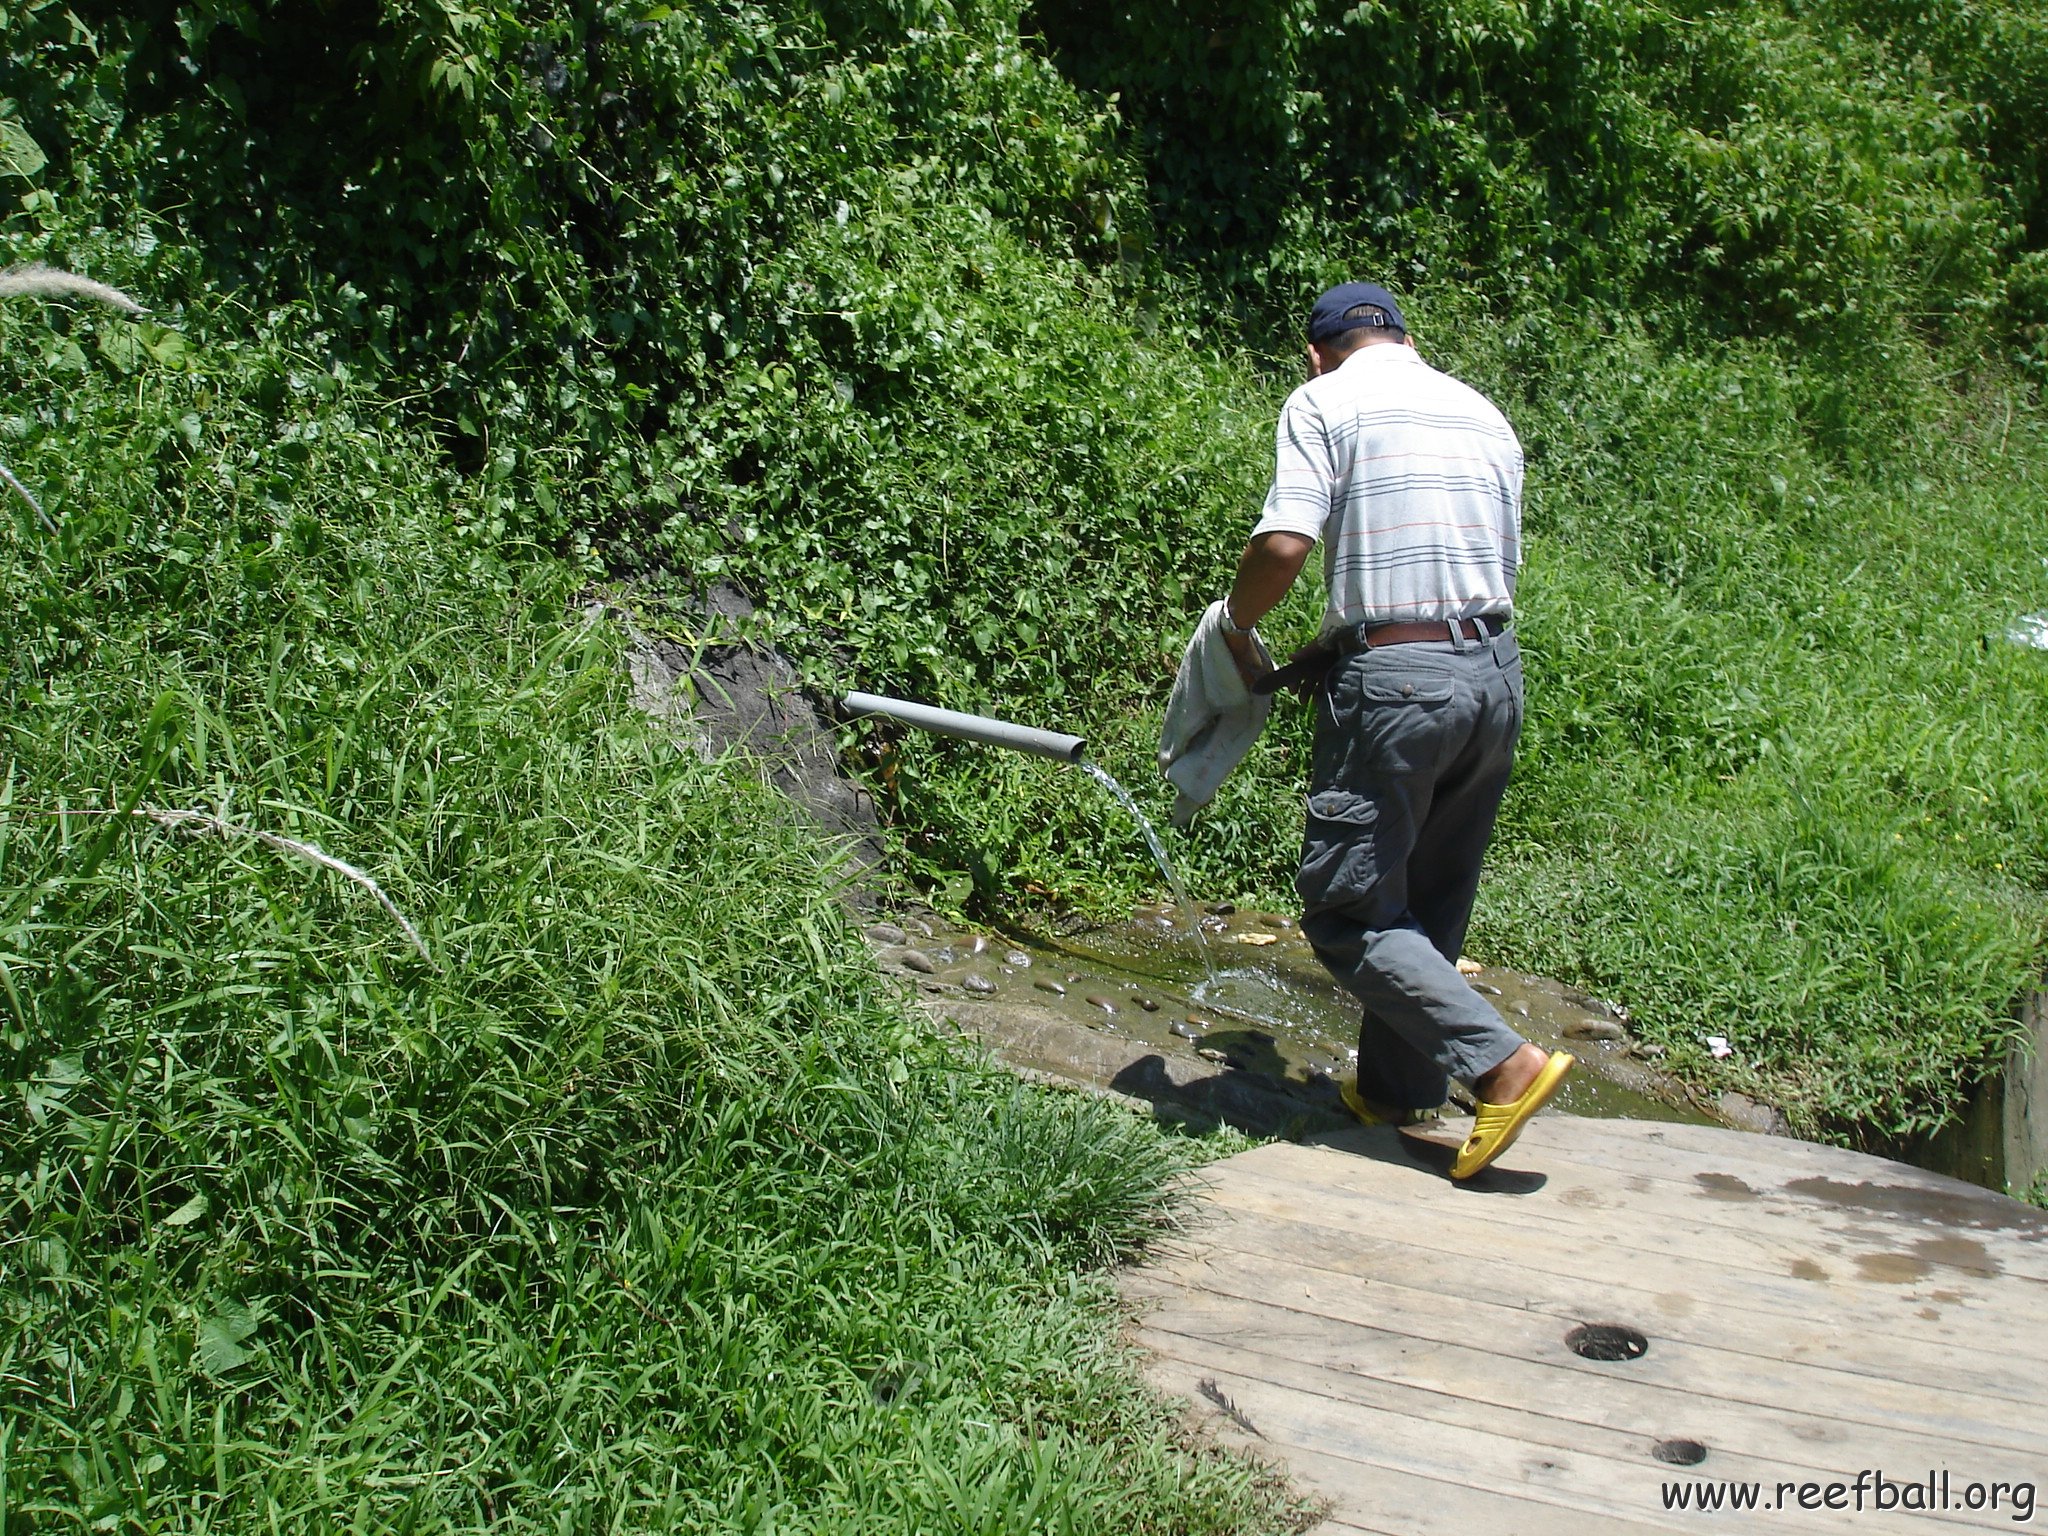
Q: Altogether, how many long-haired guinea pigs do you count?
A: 0